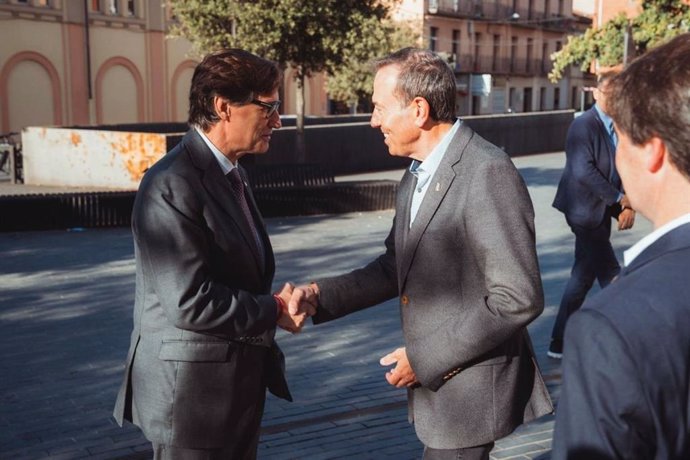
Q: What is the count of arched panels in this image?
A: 3